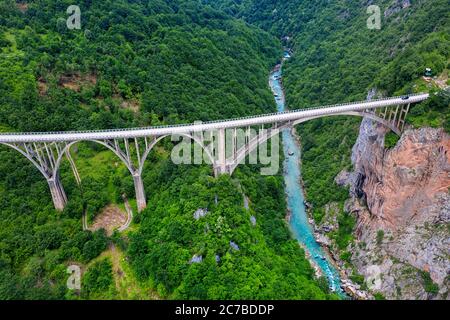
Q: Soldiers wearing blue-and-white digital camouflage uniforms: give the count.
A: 0